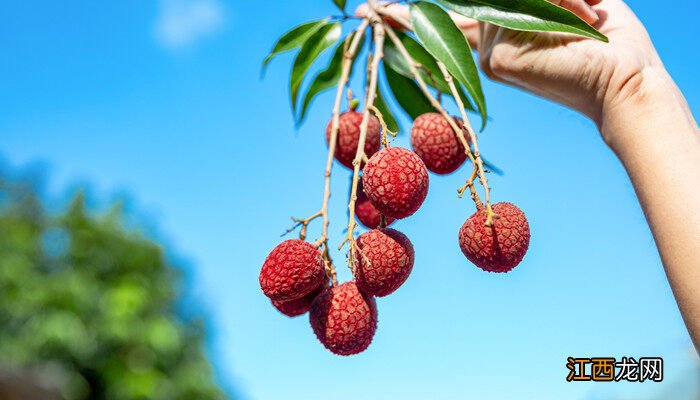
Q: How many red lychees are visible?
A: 9